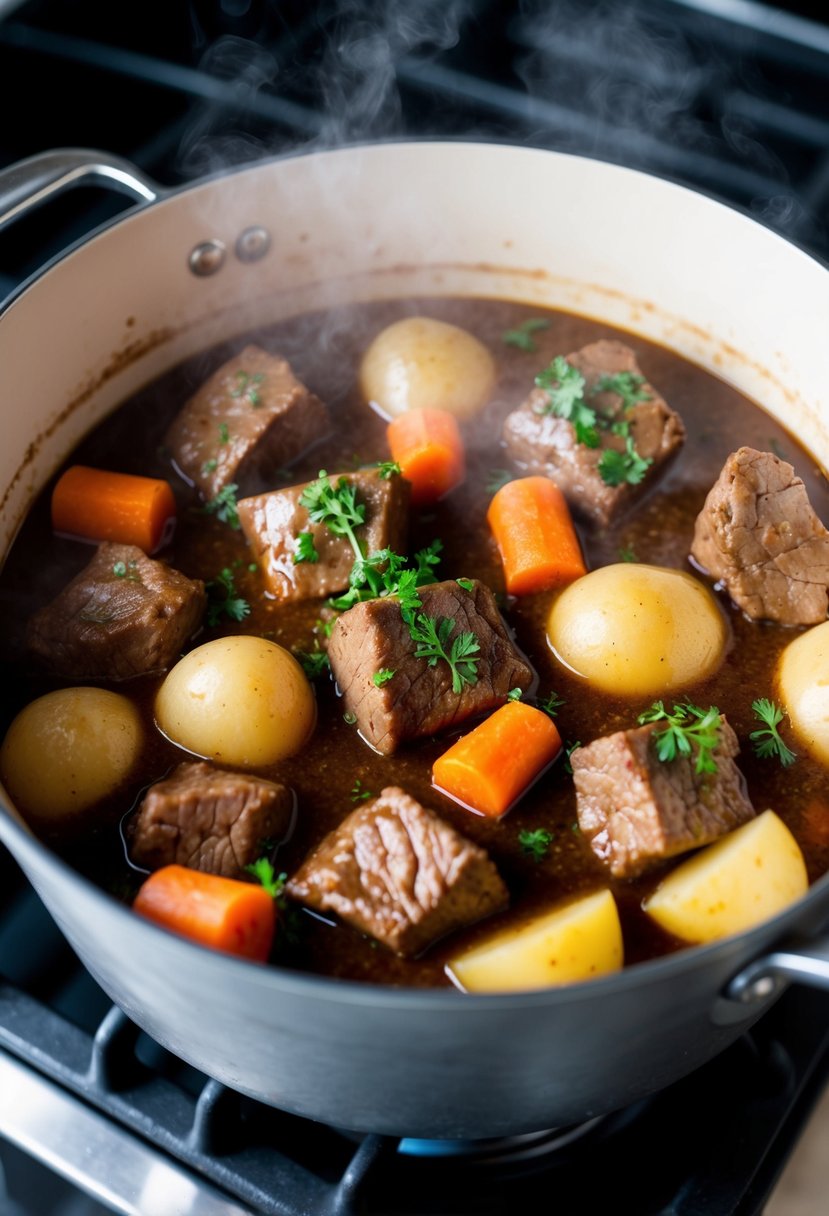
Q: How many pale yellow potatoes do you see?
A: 7